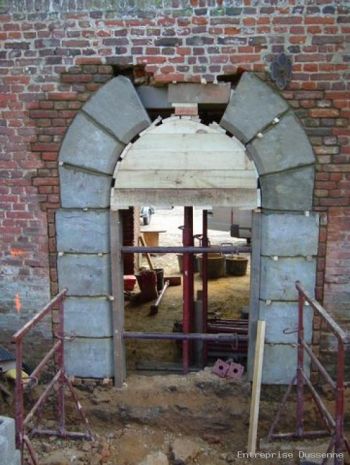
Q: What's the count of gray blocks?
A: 14